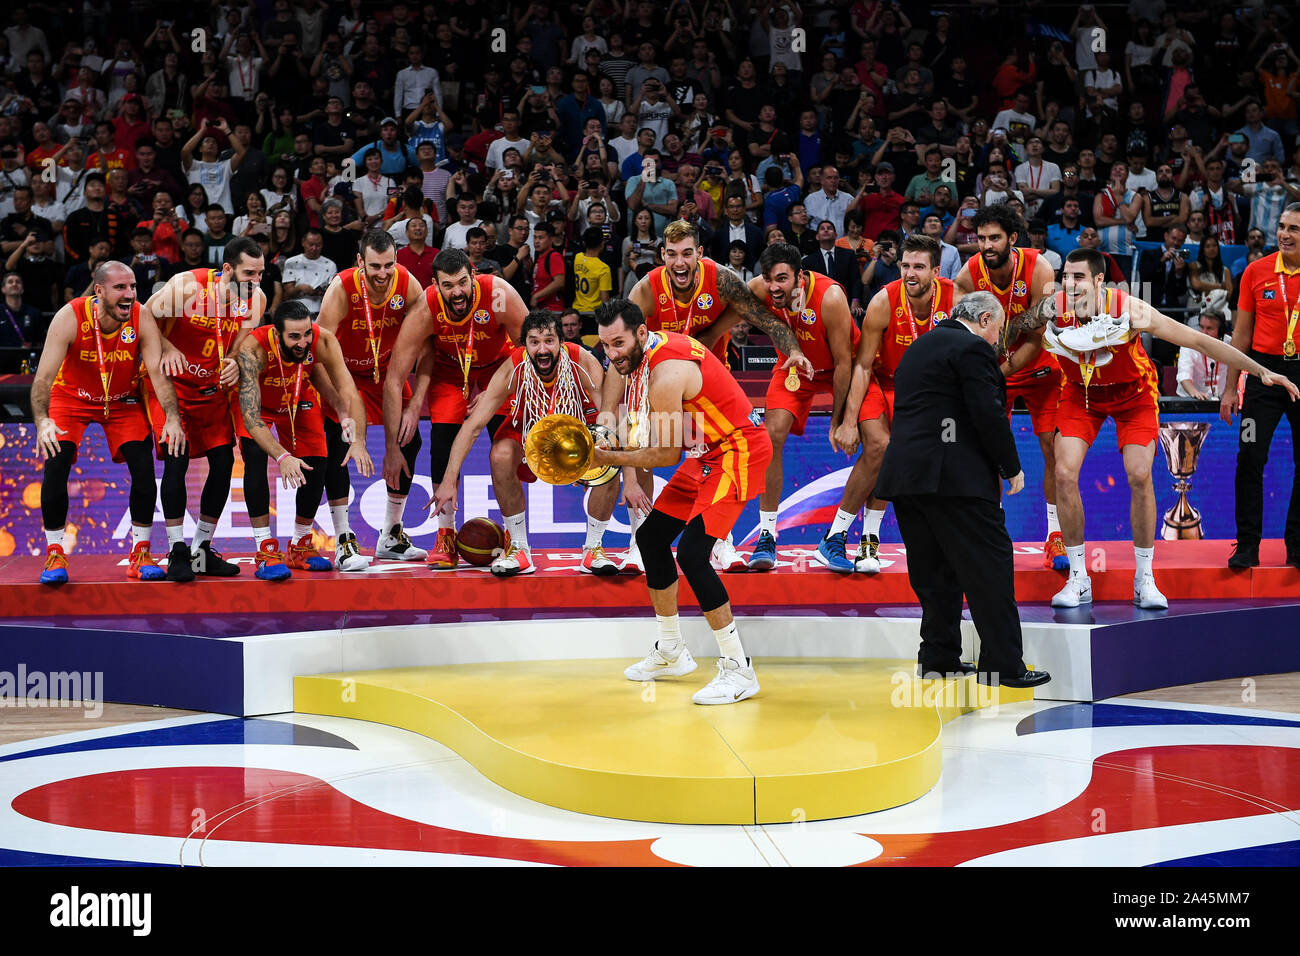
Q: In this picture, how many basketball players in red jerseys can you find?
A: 12